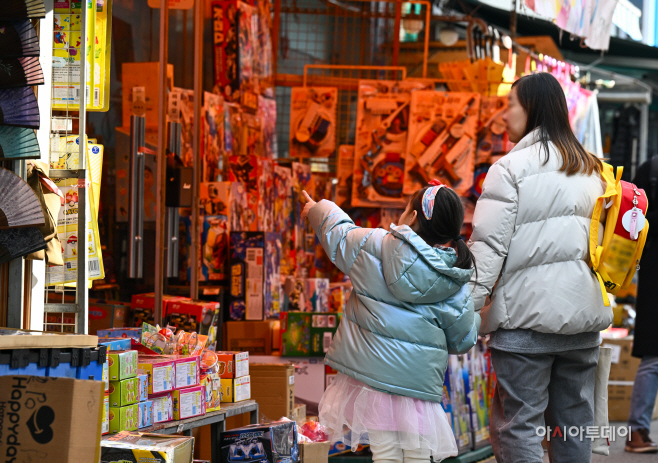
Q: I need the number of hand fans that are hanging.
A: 7